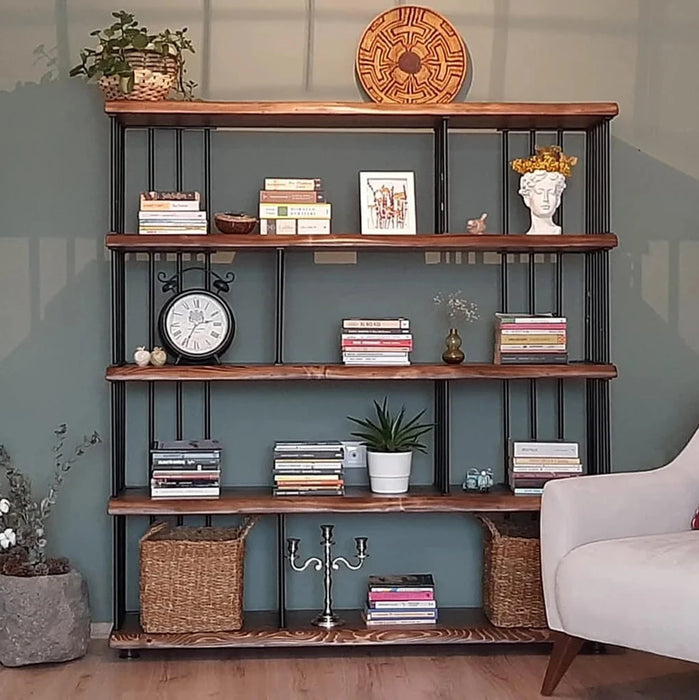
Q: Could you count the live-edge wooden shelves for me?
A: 5